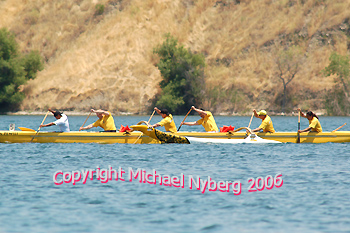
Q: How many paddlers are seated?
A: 6